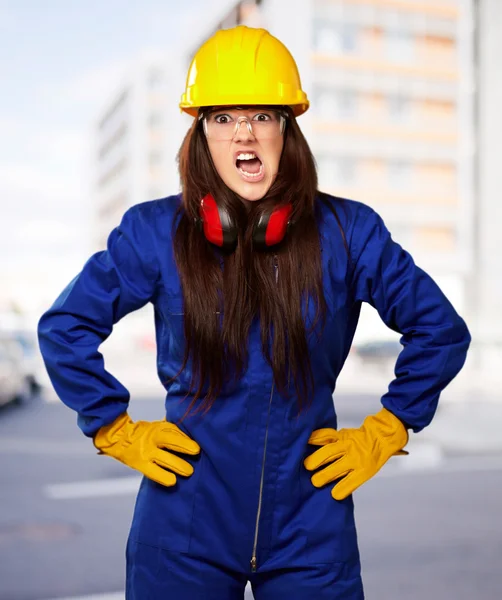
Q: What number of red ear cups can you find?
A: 2